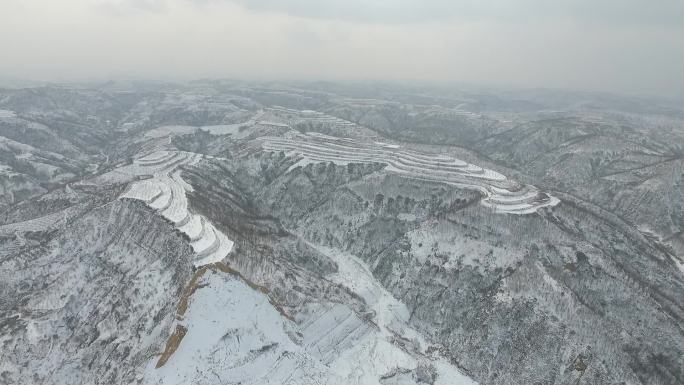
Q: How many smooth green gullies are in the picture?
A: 0